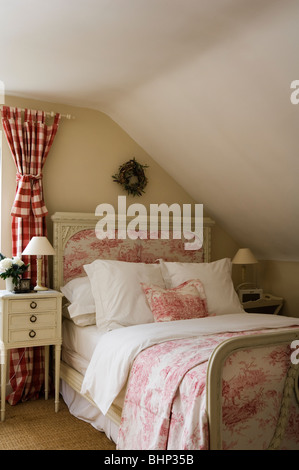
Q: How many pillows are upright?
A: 3